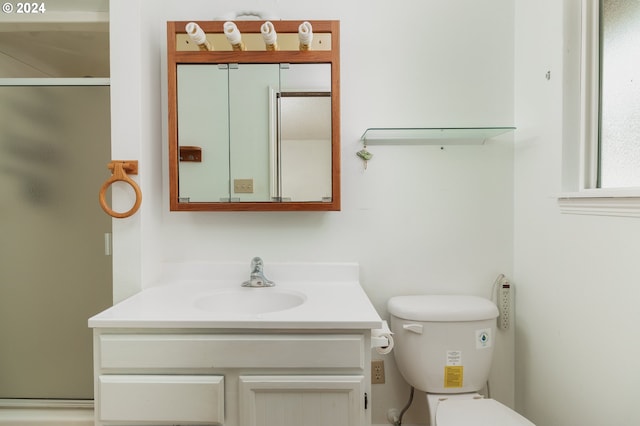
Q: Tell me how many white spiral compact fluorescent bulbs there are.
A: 4